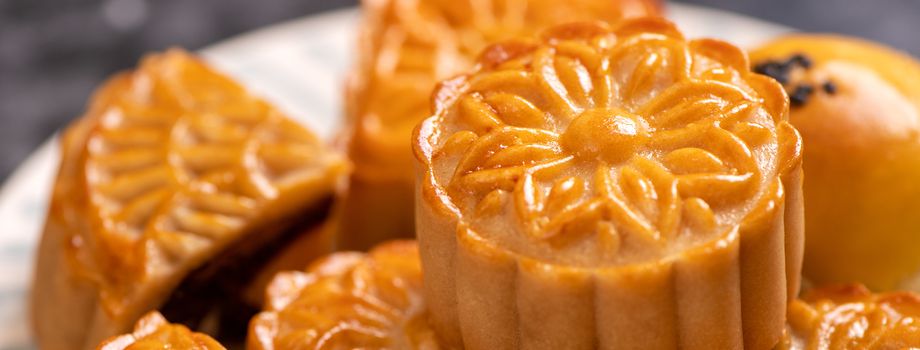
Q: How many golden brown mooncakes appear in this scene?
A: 6